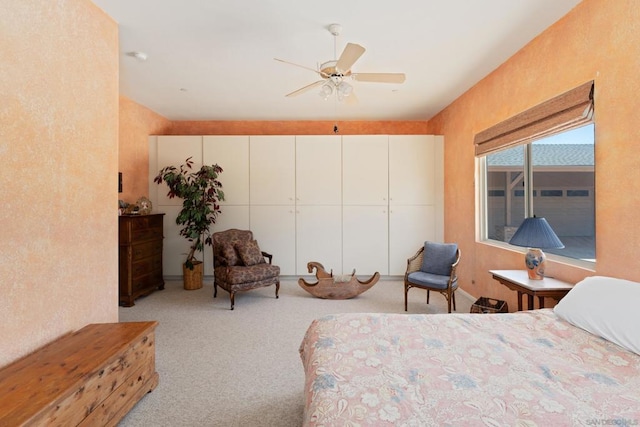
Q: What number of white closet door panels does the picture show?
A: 12